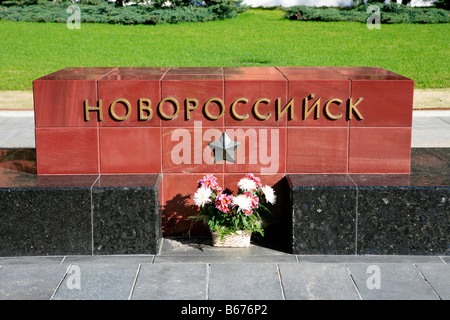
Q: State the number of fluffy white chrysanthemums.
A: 4